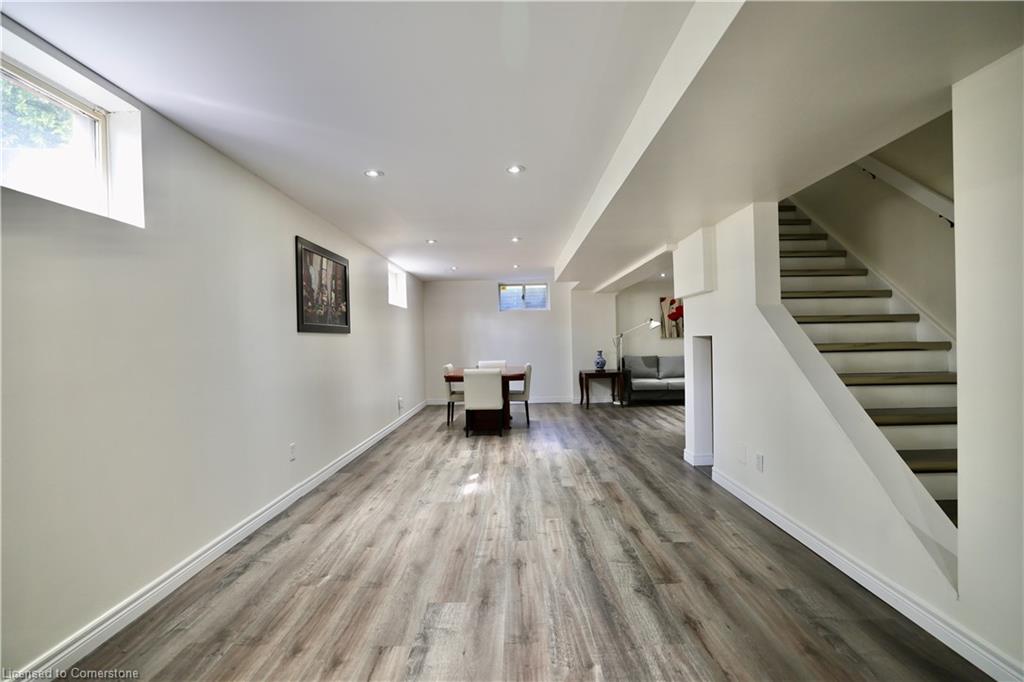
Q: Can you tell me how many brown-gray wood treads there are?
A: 12